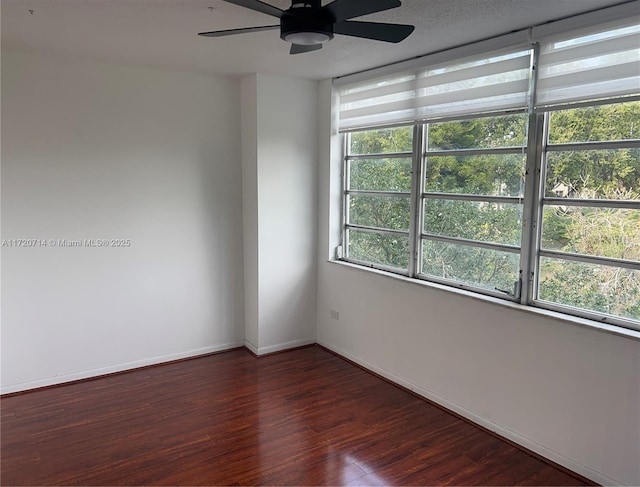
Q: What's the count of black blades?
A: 5